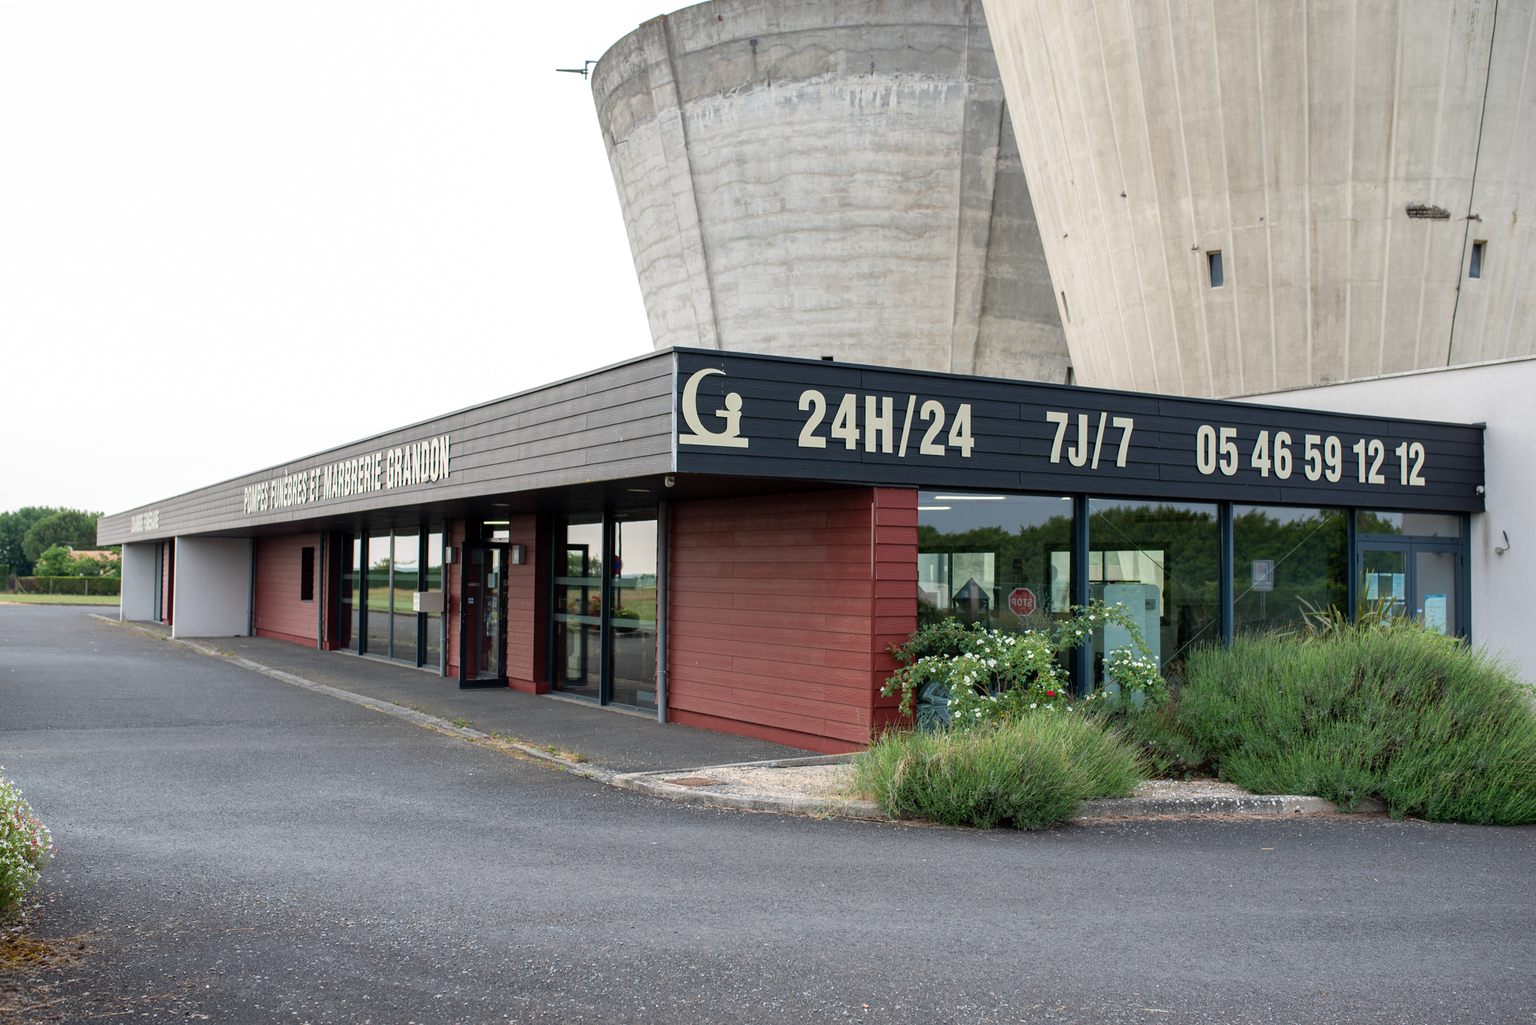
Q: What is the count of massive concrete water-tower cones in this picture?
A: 2